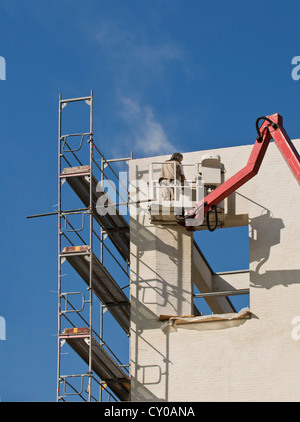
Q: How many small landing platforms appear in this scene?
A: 3